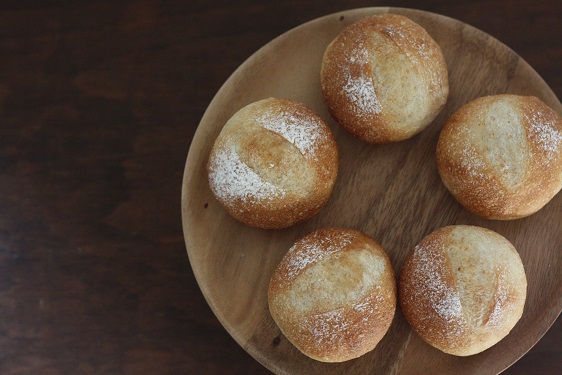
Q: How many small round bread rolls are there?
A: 5